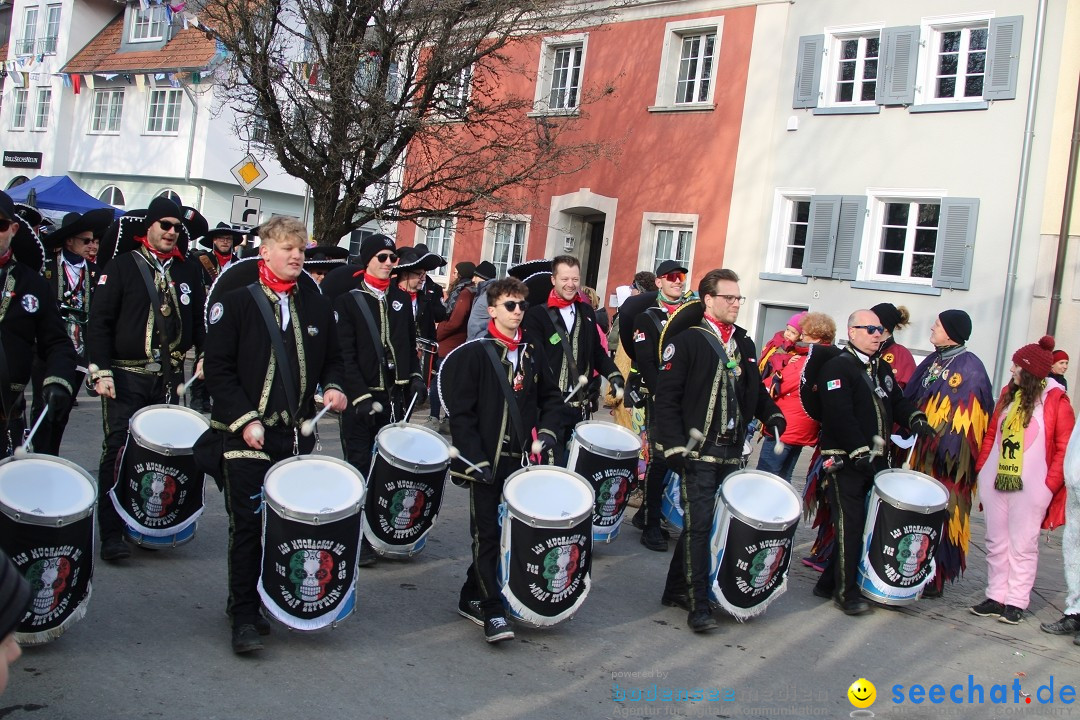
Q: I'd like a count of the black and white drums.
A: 8